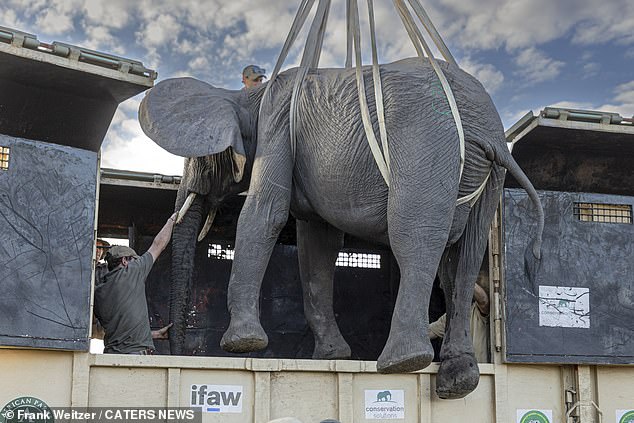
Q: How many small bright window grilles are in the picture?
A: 4